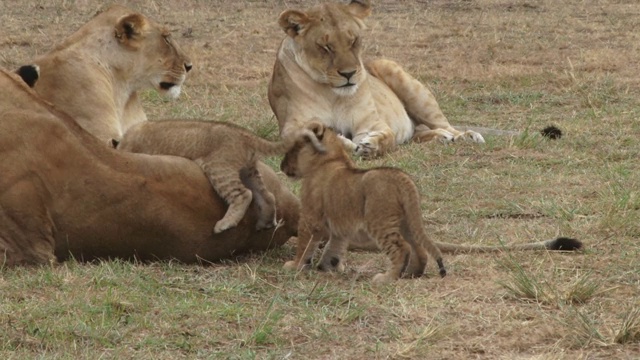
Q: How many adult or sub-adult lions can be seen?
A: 3